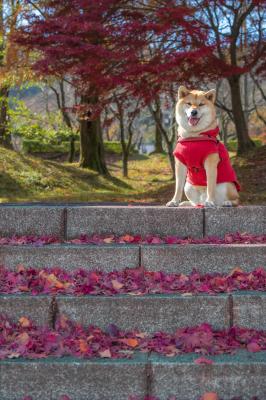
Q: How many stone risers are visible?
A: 4